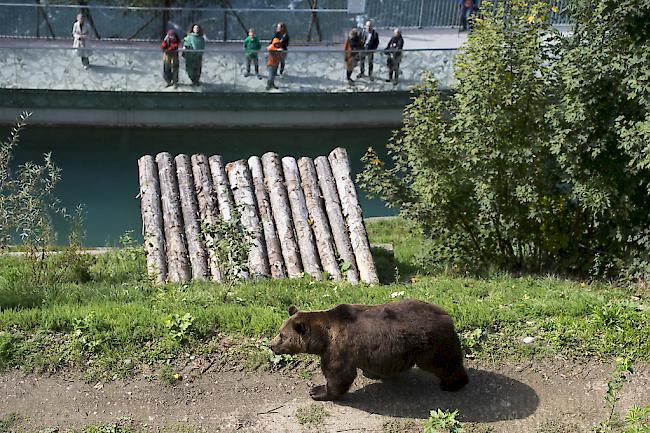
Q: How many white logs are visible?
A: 12